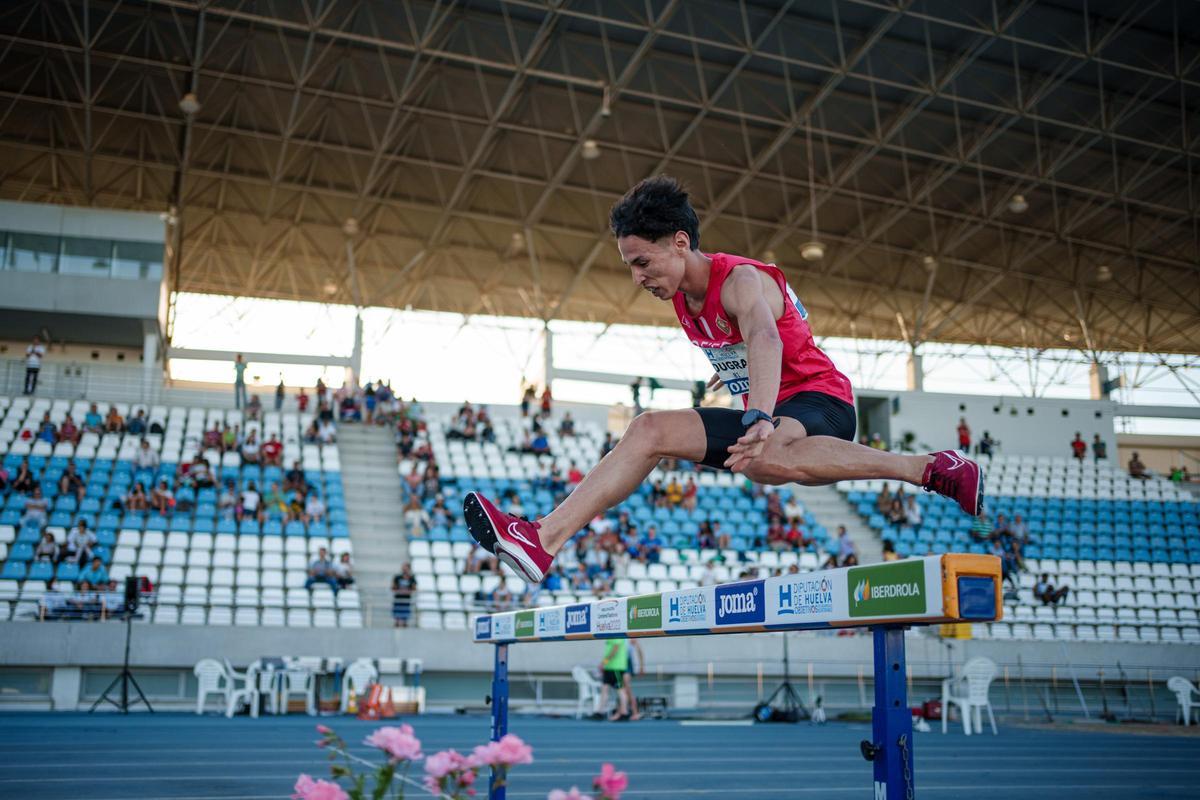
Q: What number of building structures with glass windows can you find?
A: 1